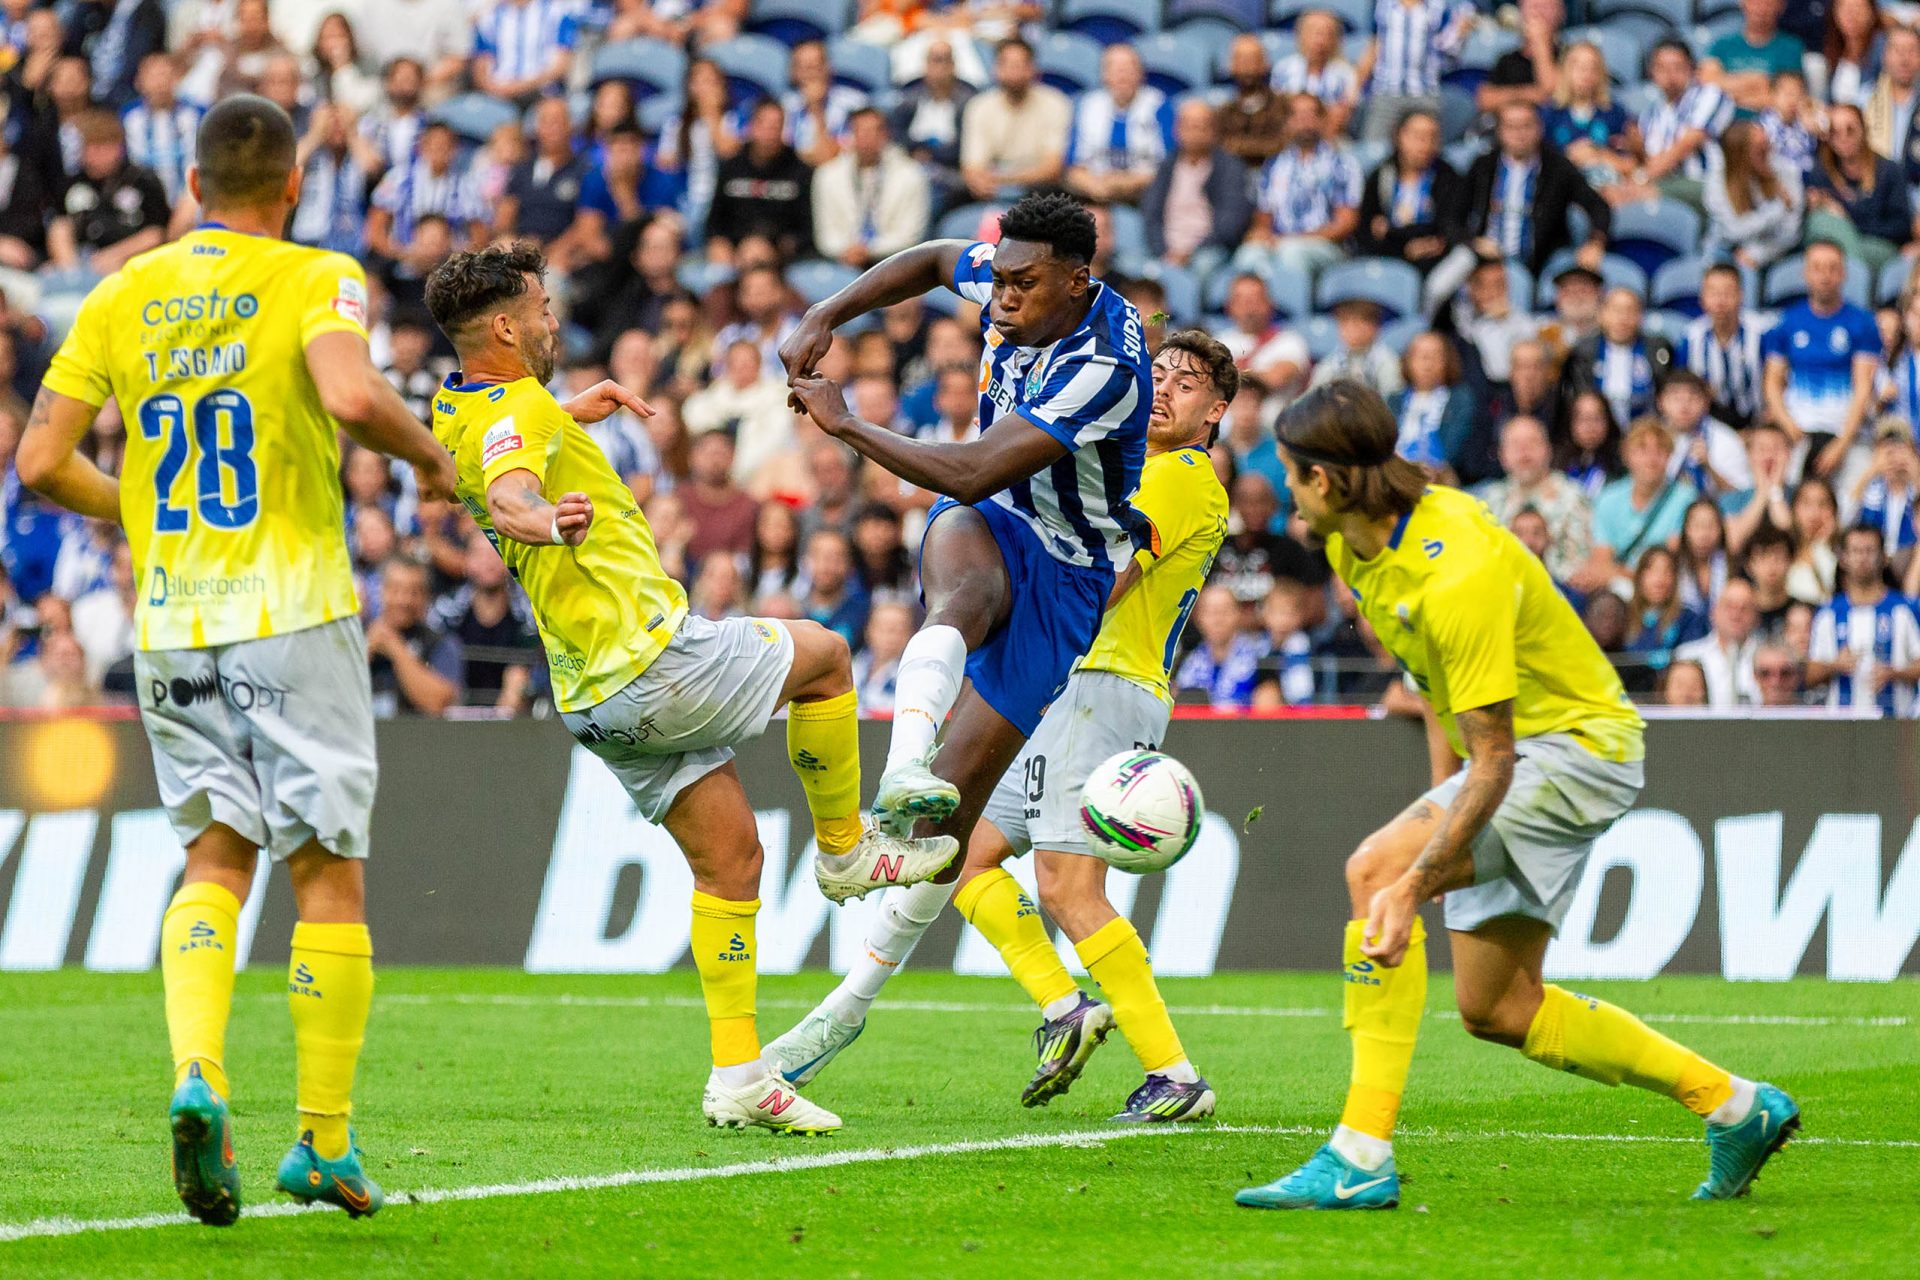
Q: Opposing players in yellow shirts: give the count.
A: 4